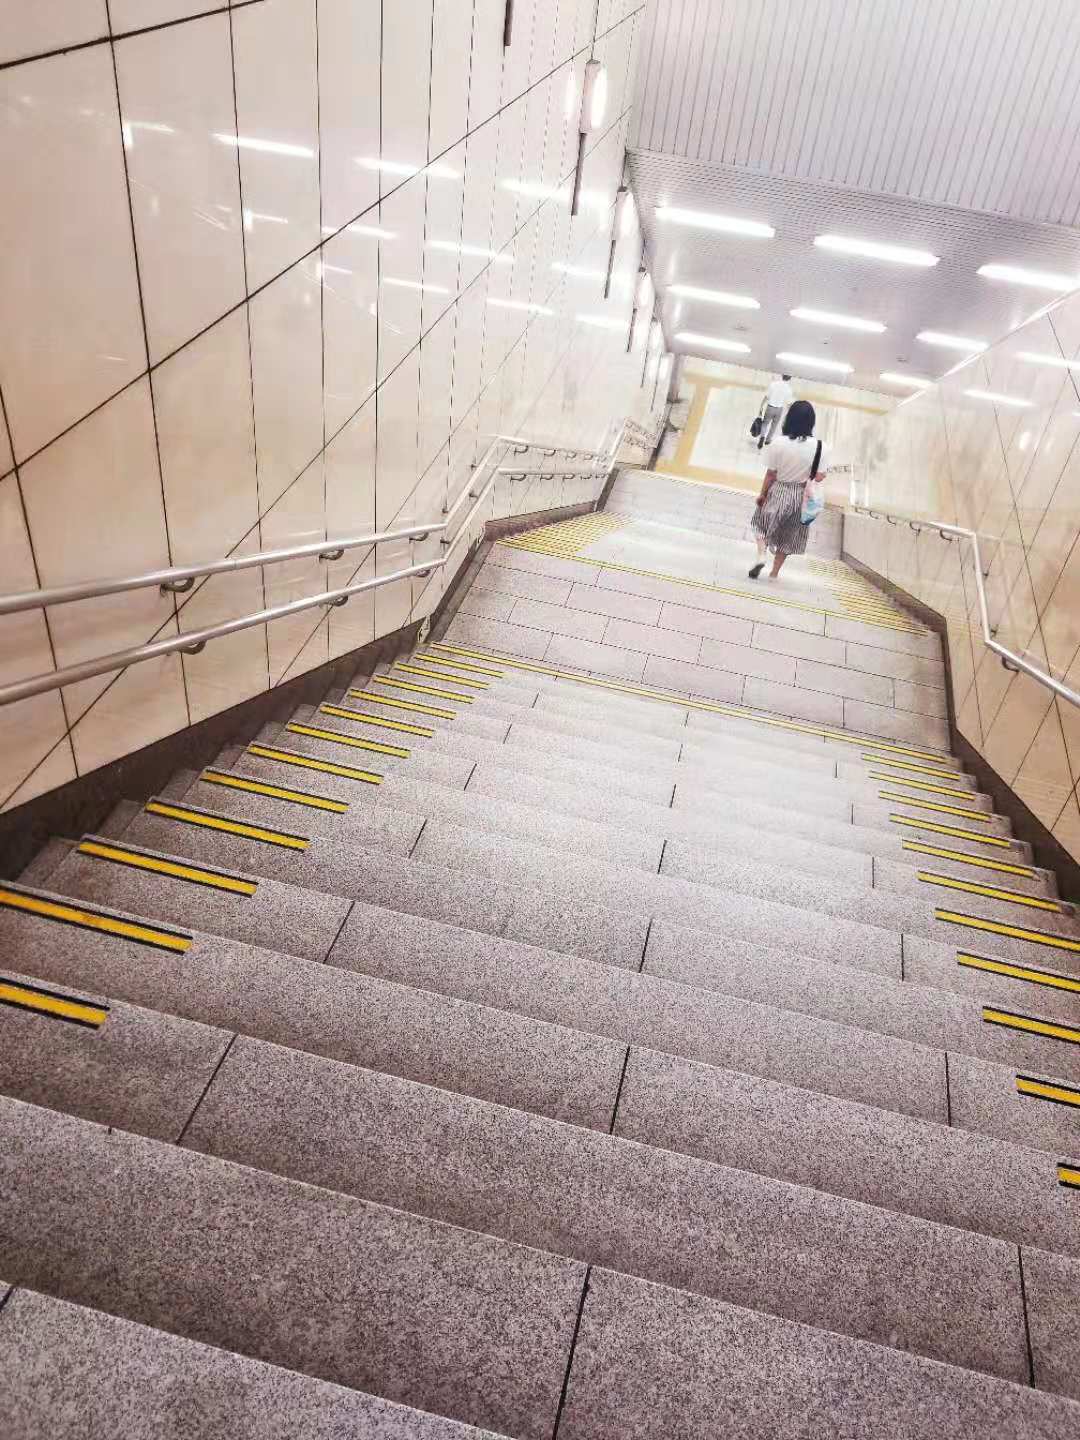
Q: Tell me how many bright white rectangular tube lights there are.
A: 9